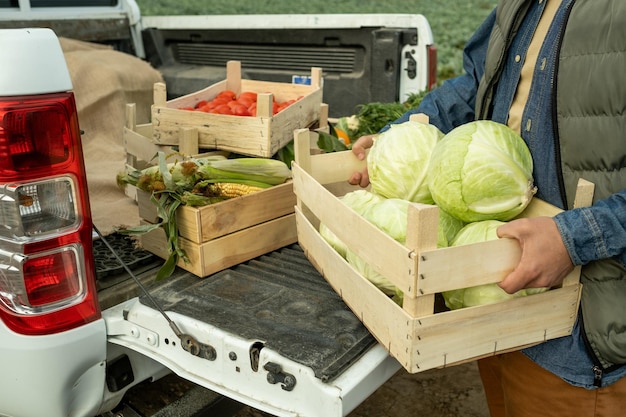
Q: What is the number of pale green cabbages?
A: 5